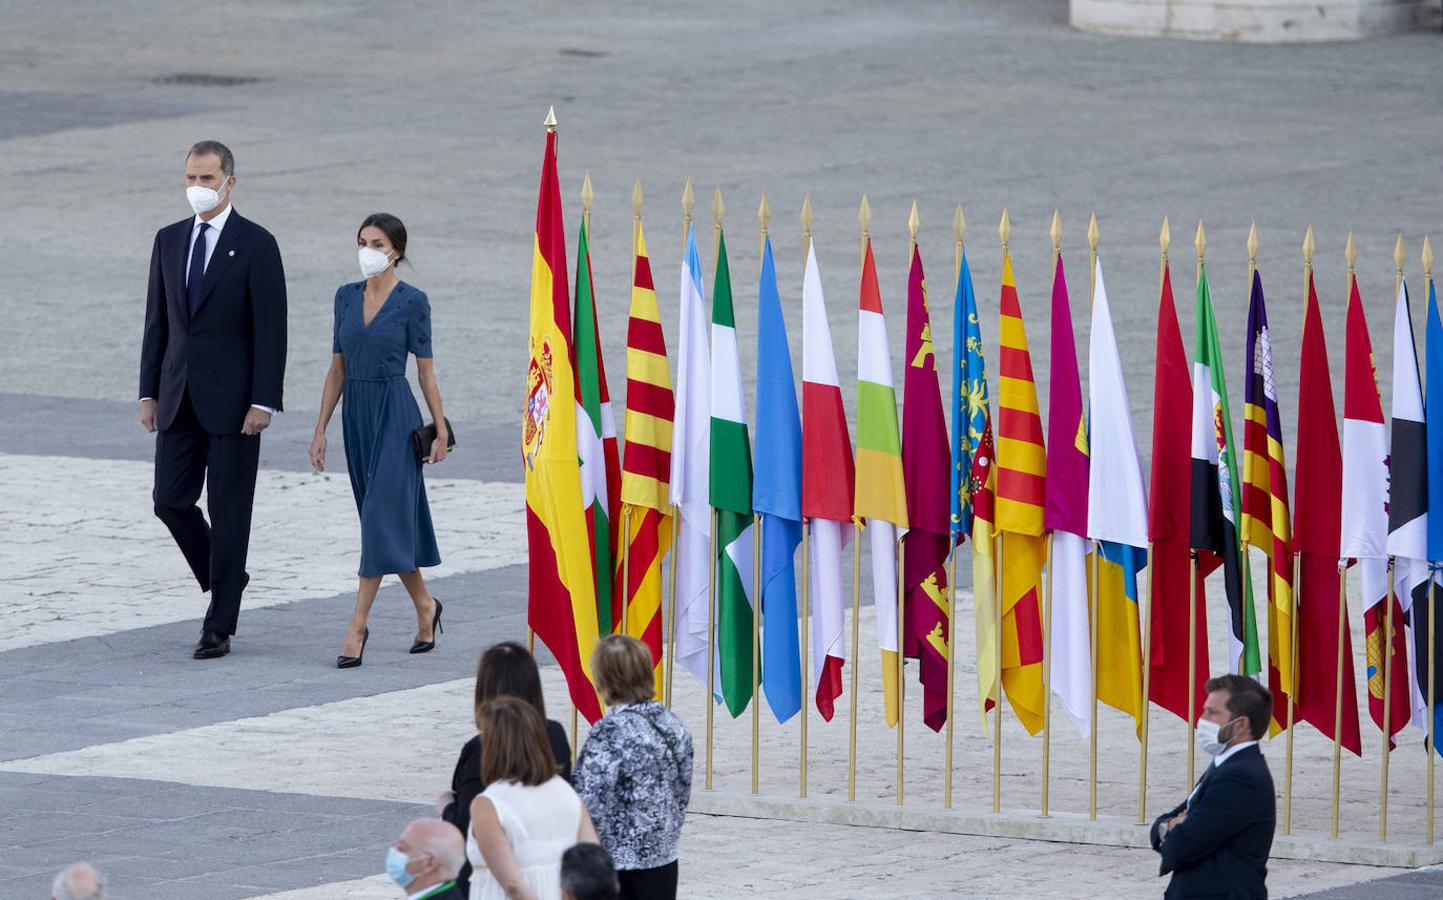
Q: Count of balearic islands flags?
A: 1